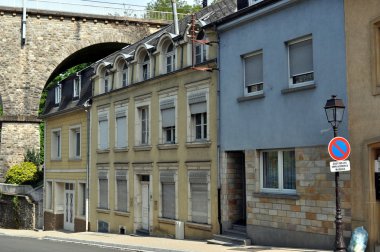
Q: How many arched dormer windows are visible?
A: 5